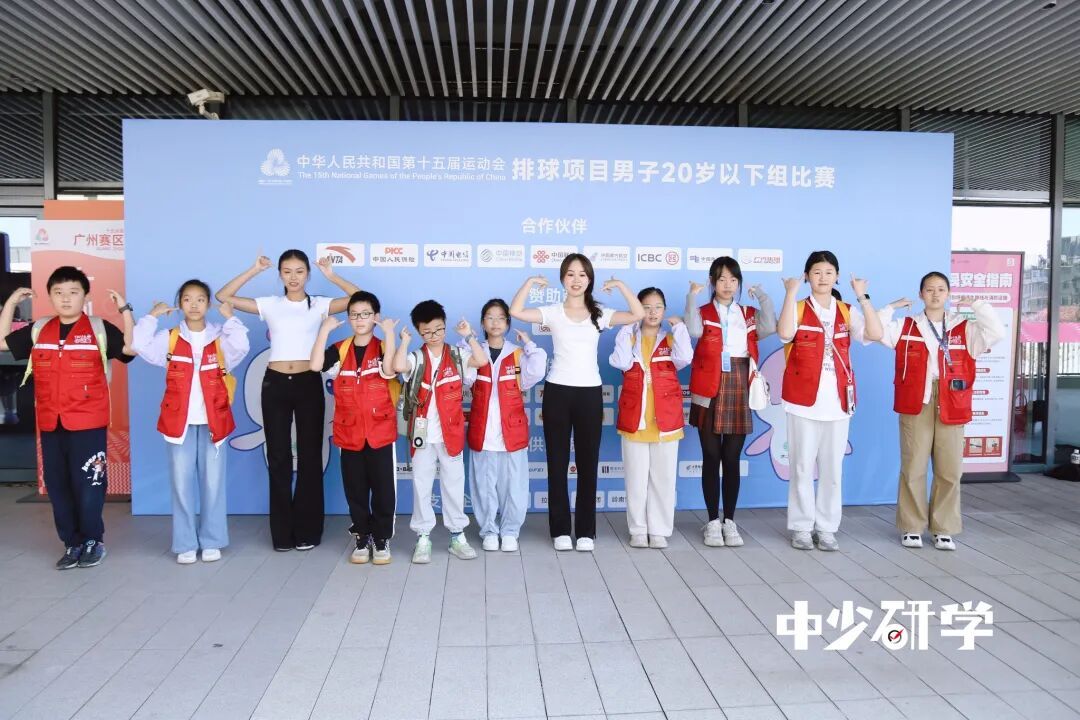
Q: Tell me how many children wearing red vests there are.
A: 9